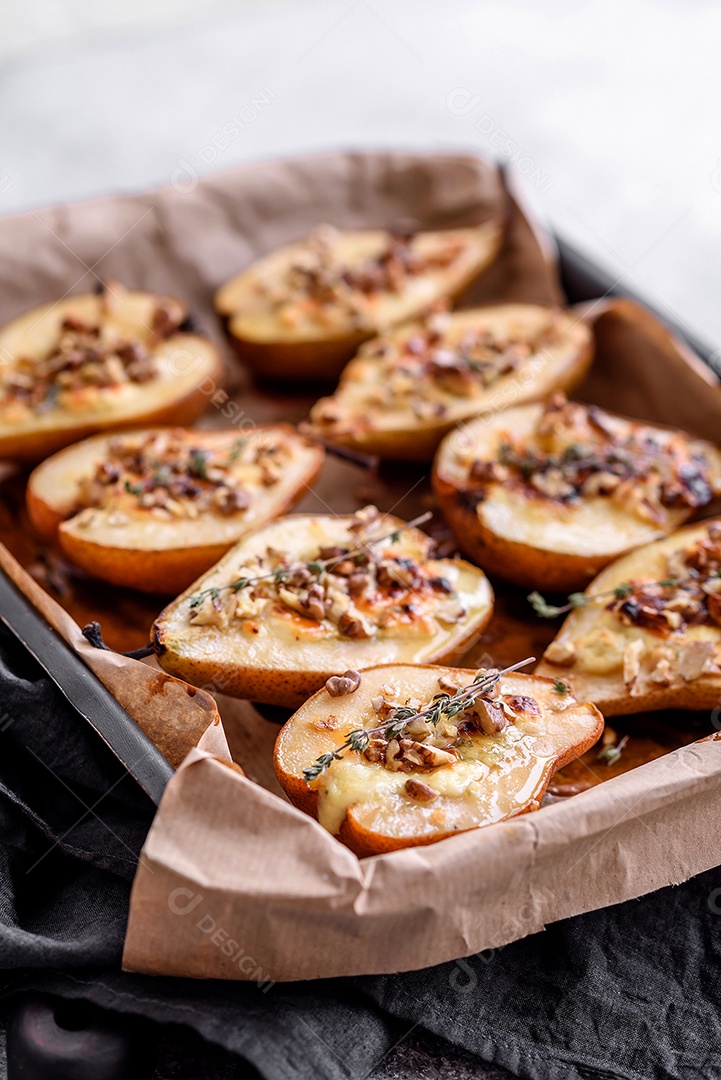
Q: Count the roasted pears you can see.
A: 8